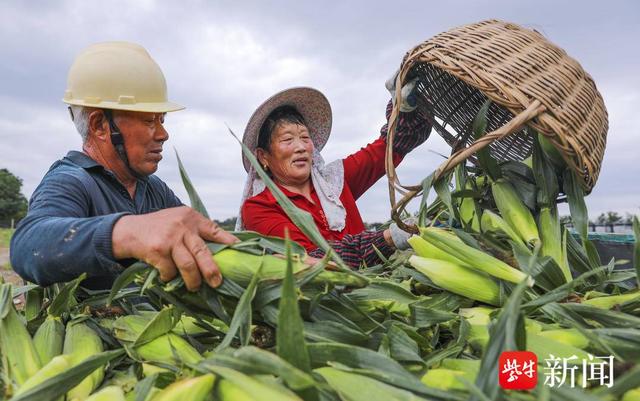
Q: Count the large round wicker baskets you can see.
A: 1